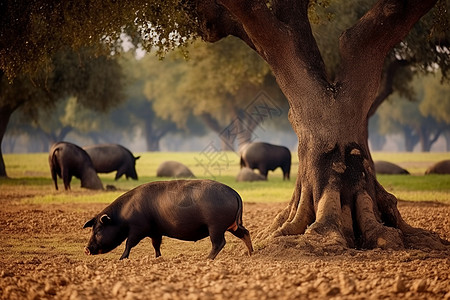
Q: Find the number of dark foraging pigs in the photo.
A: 4